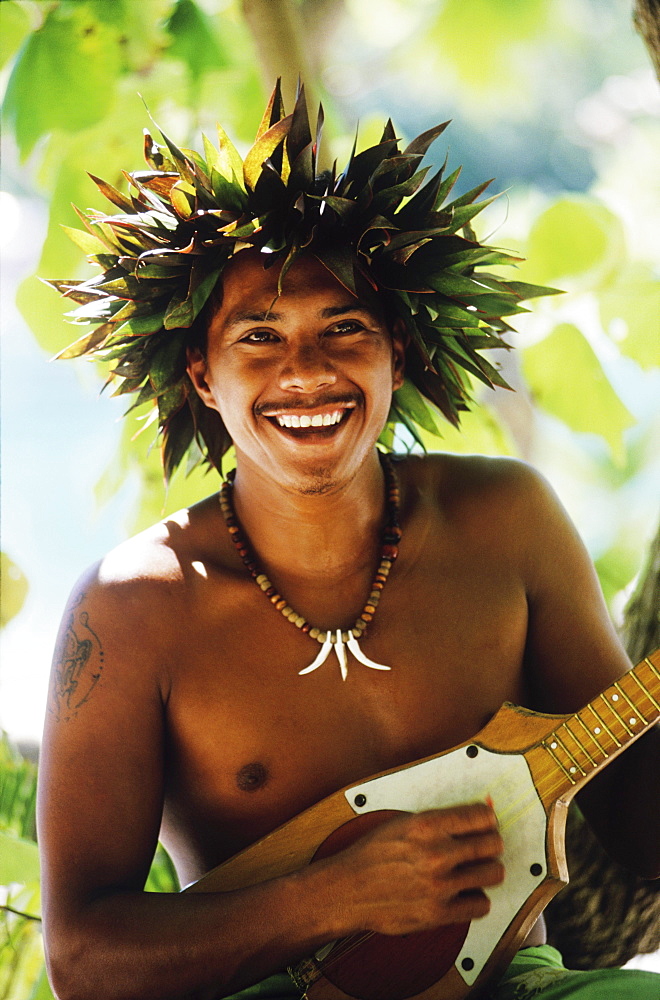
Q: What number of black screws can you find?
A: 4